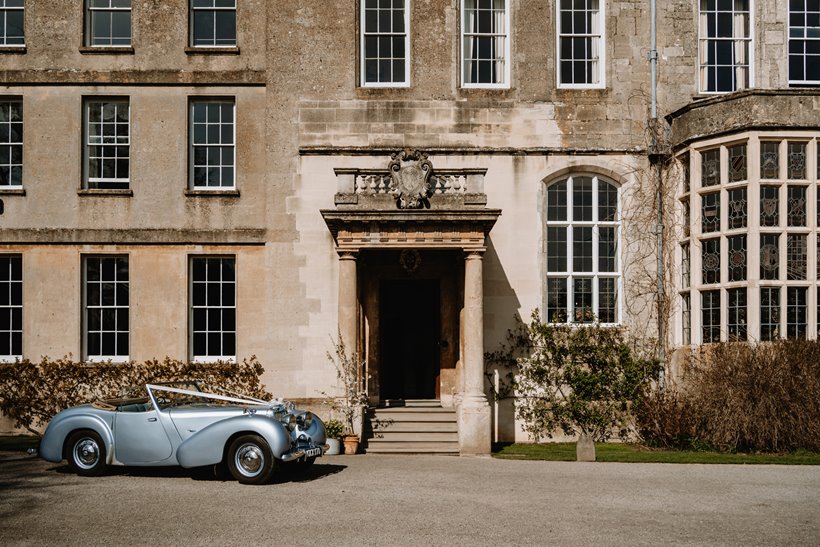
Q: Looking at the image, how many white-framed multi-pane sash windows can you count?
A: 14